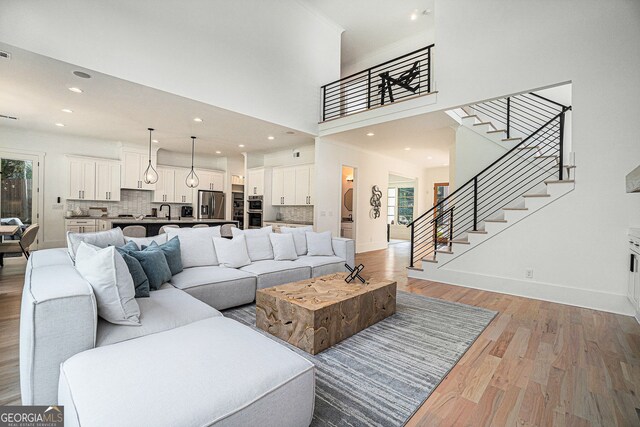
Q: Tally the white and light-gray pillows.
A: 9